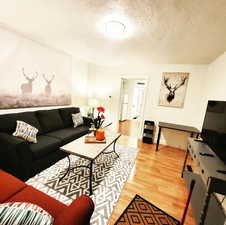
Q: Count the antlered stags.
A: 3